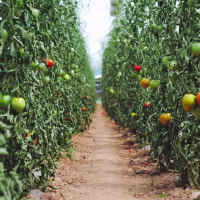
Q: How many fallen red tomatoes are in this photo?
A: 4